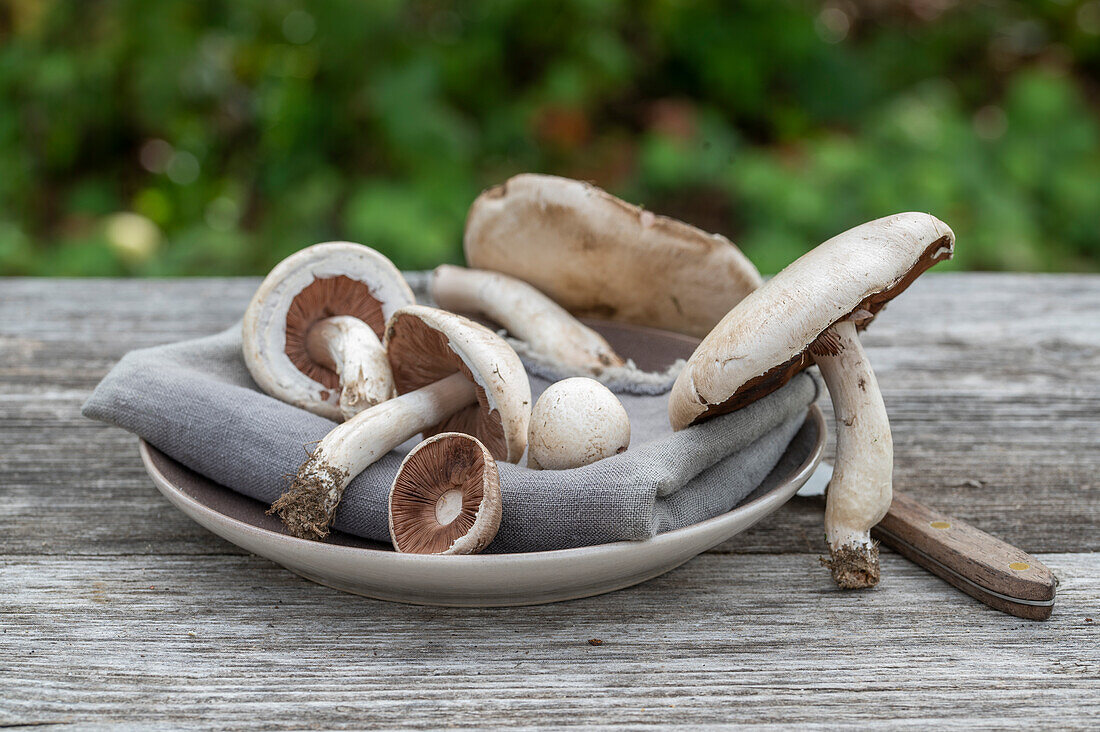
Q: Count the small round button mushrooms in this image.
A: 1